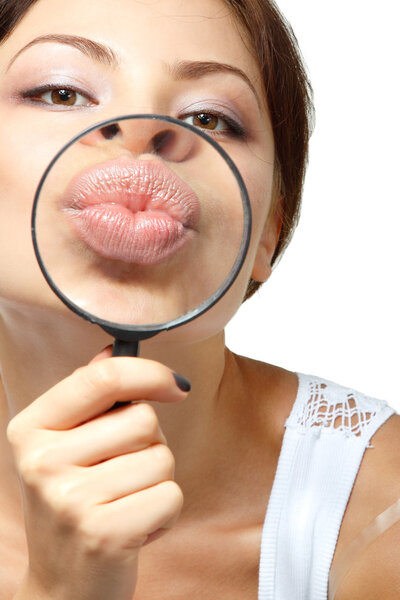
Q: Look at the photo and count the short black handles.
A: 1